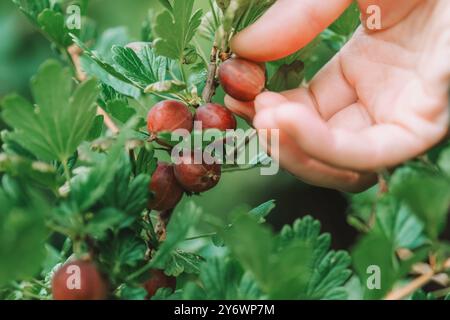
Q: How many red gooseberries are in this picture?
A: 7